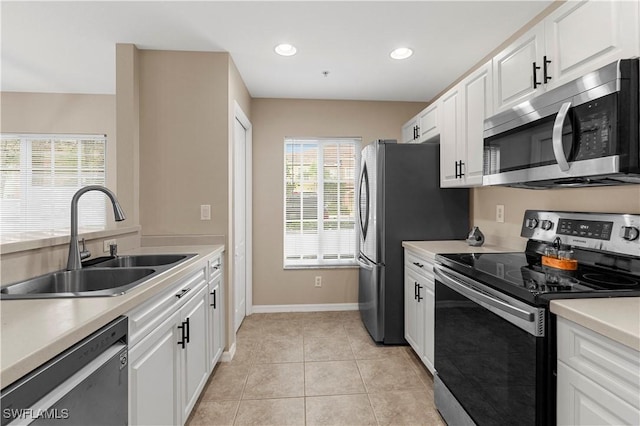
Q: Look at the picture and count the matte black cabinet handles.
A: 14